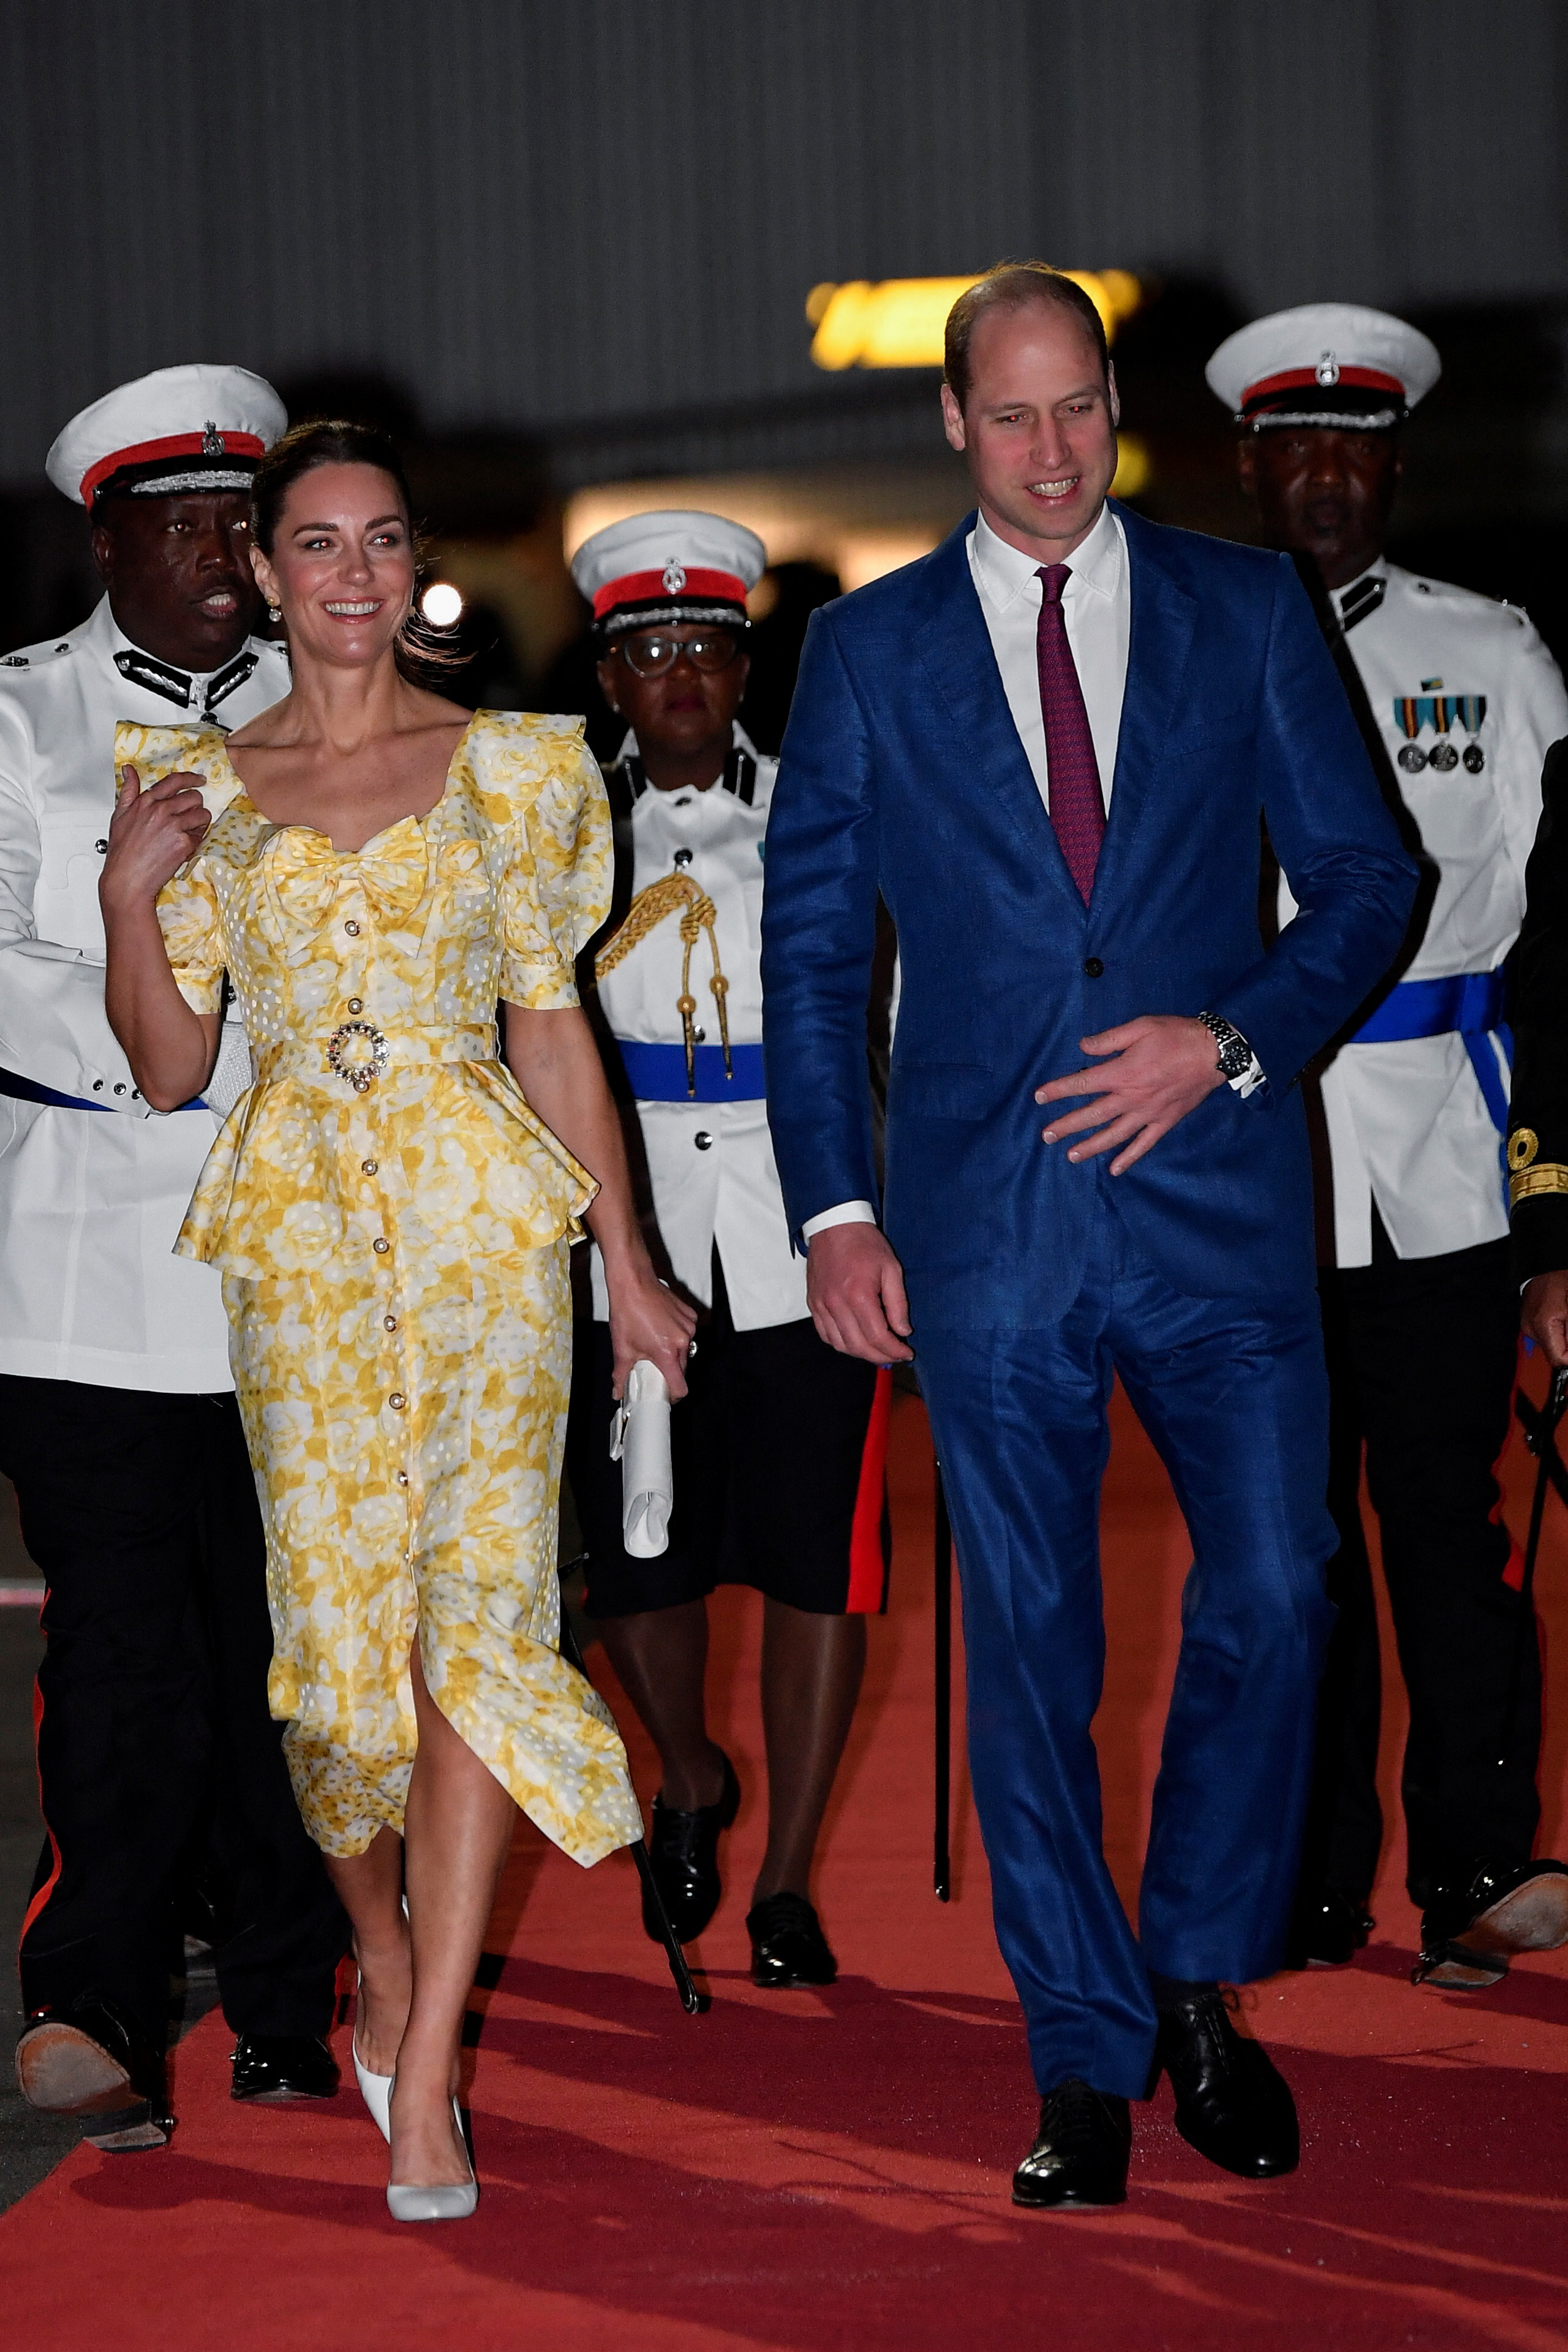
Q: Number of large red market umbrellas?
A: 0